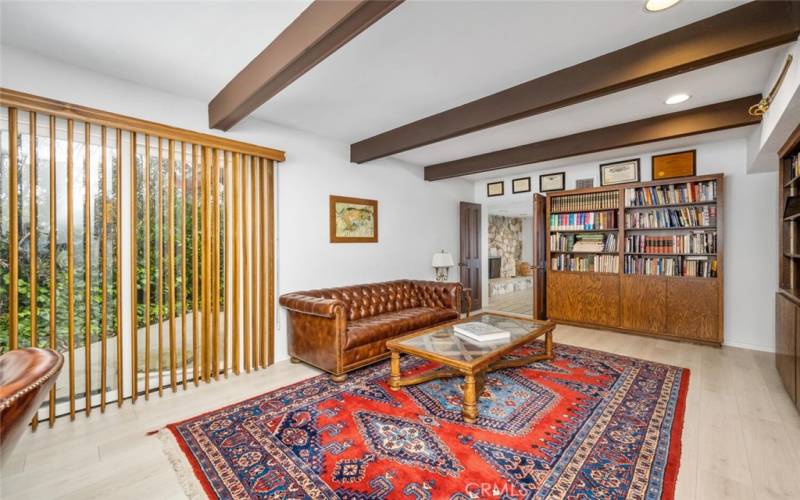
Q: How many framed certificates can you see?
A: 5